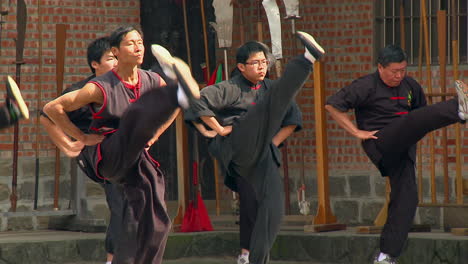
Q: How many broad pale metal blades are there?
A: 3